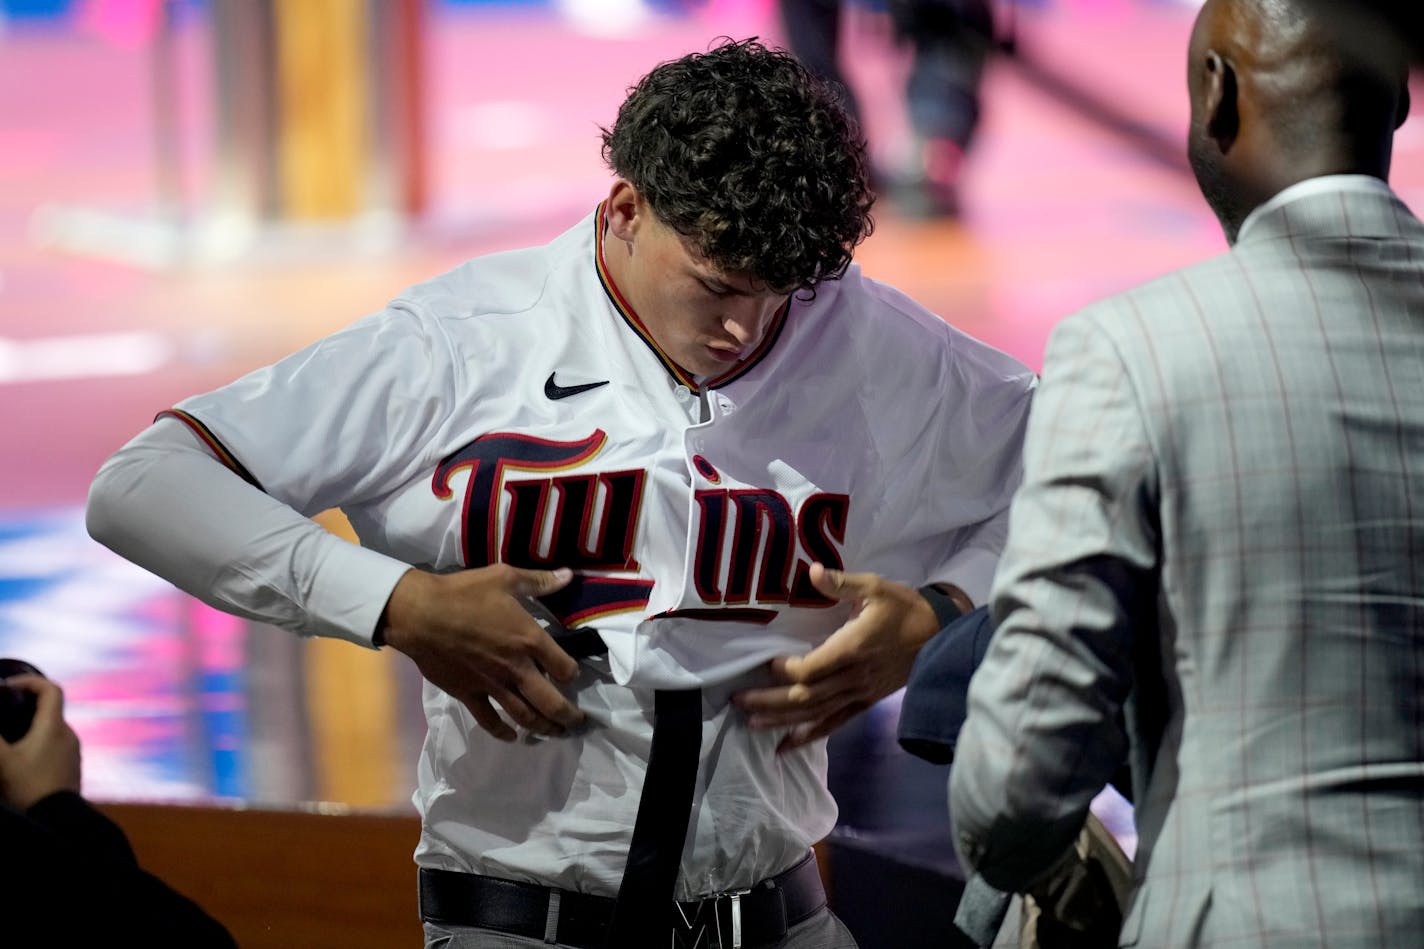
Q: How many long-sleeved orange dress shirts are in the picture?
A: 0